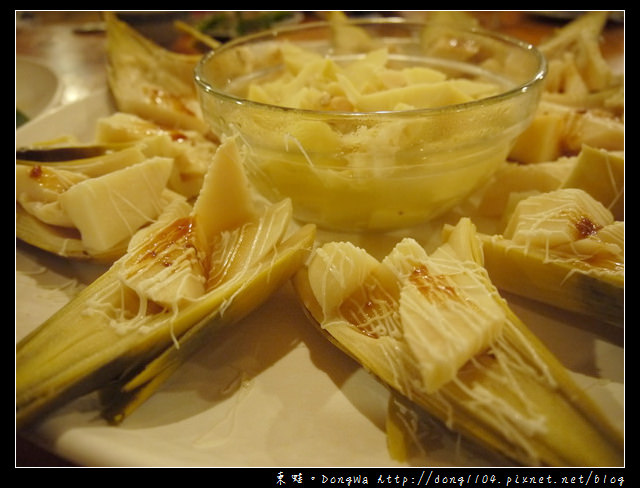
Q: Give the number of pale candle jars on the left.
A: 0